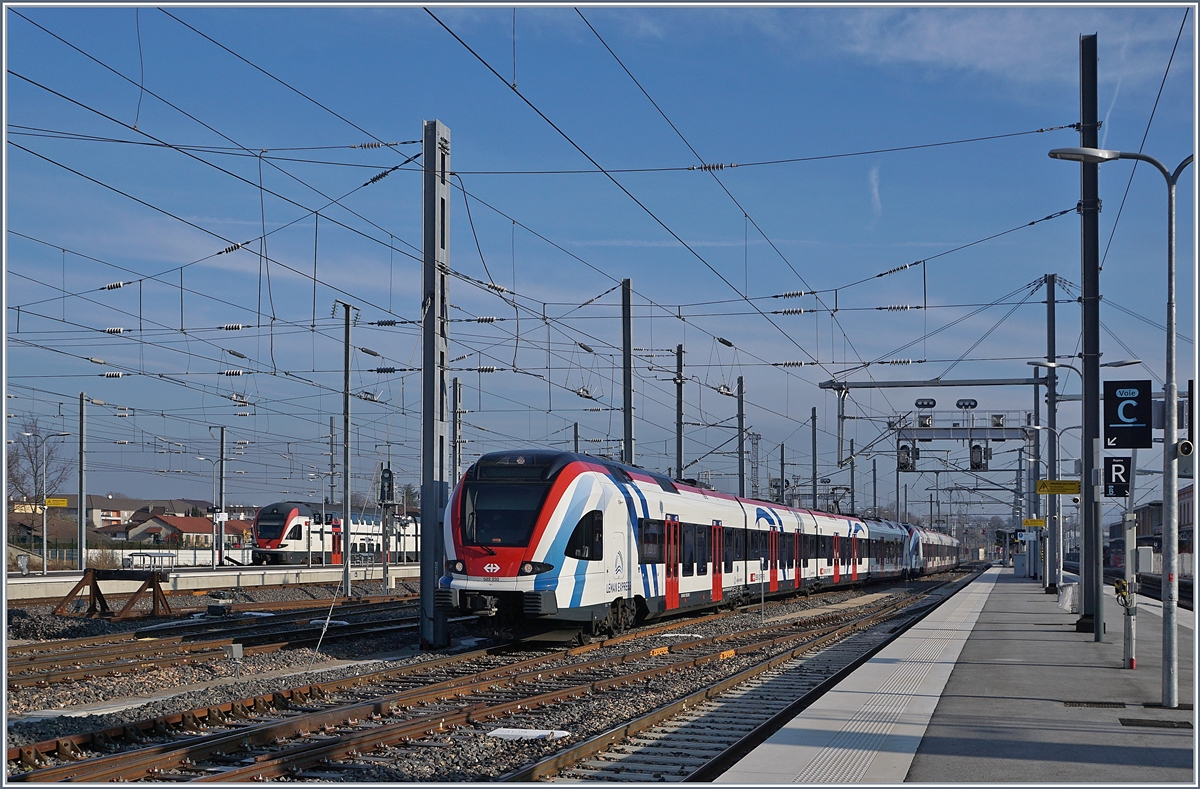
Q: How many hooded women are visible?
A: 0